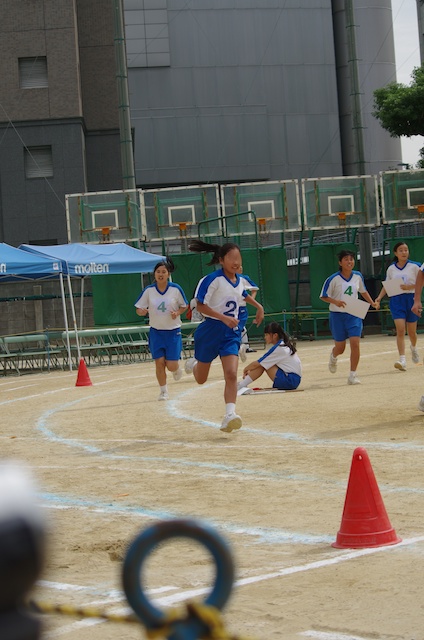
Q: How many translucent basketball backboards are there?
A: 5